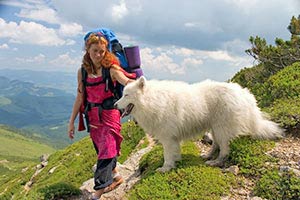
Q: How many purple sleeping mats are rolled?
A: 1